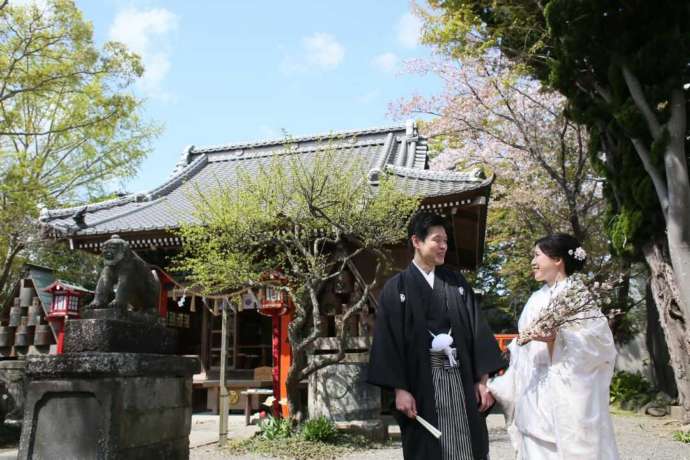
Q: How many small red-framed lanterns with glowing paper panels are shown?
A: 2